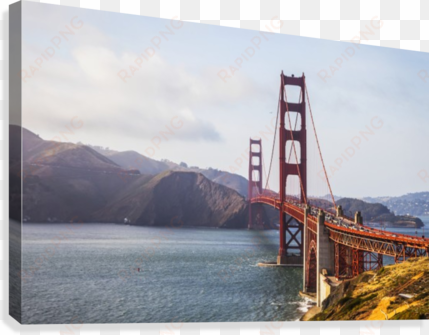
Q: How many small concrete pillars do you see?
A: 4